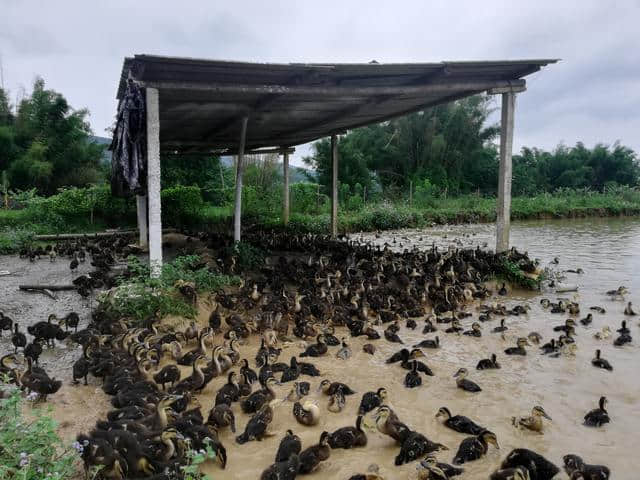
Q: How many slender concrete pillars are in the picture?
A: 6